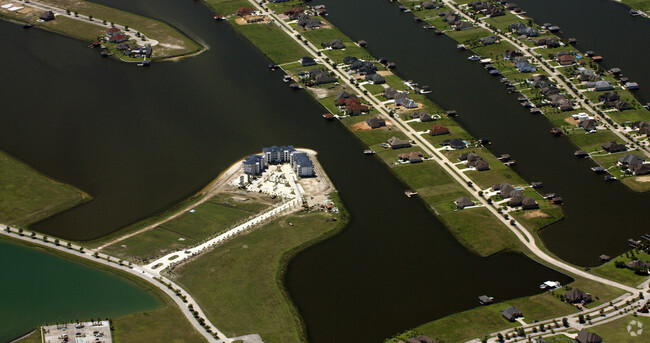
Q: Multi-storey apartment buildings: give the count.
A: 3